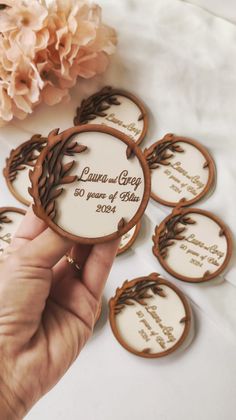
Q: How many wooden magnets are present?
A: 8